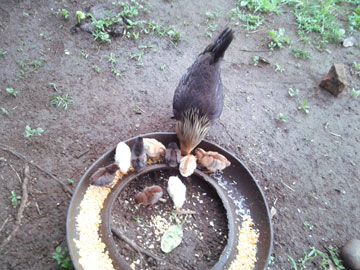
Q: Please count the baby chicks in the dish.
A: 9